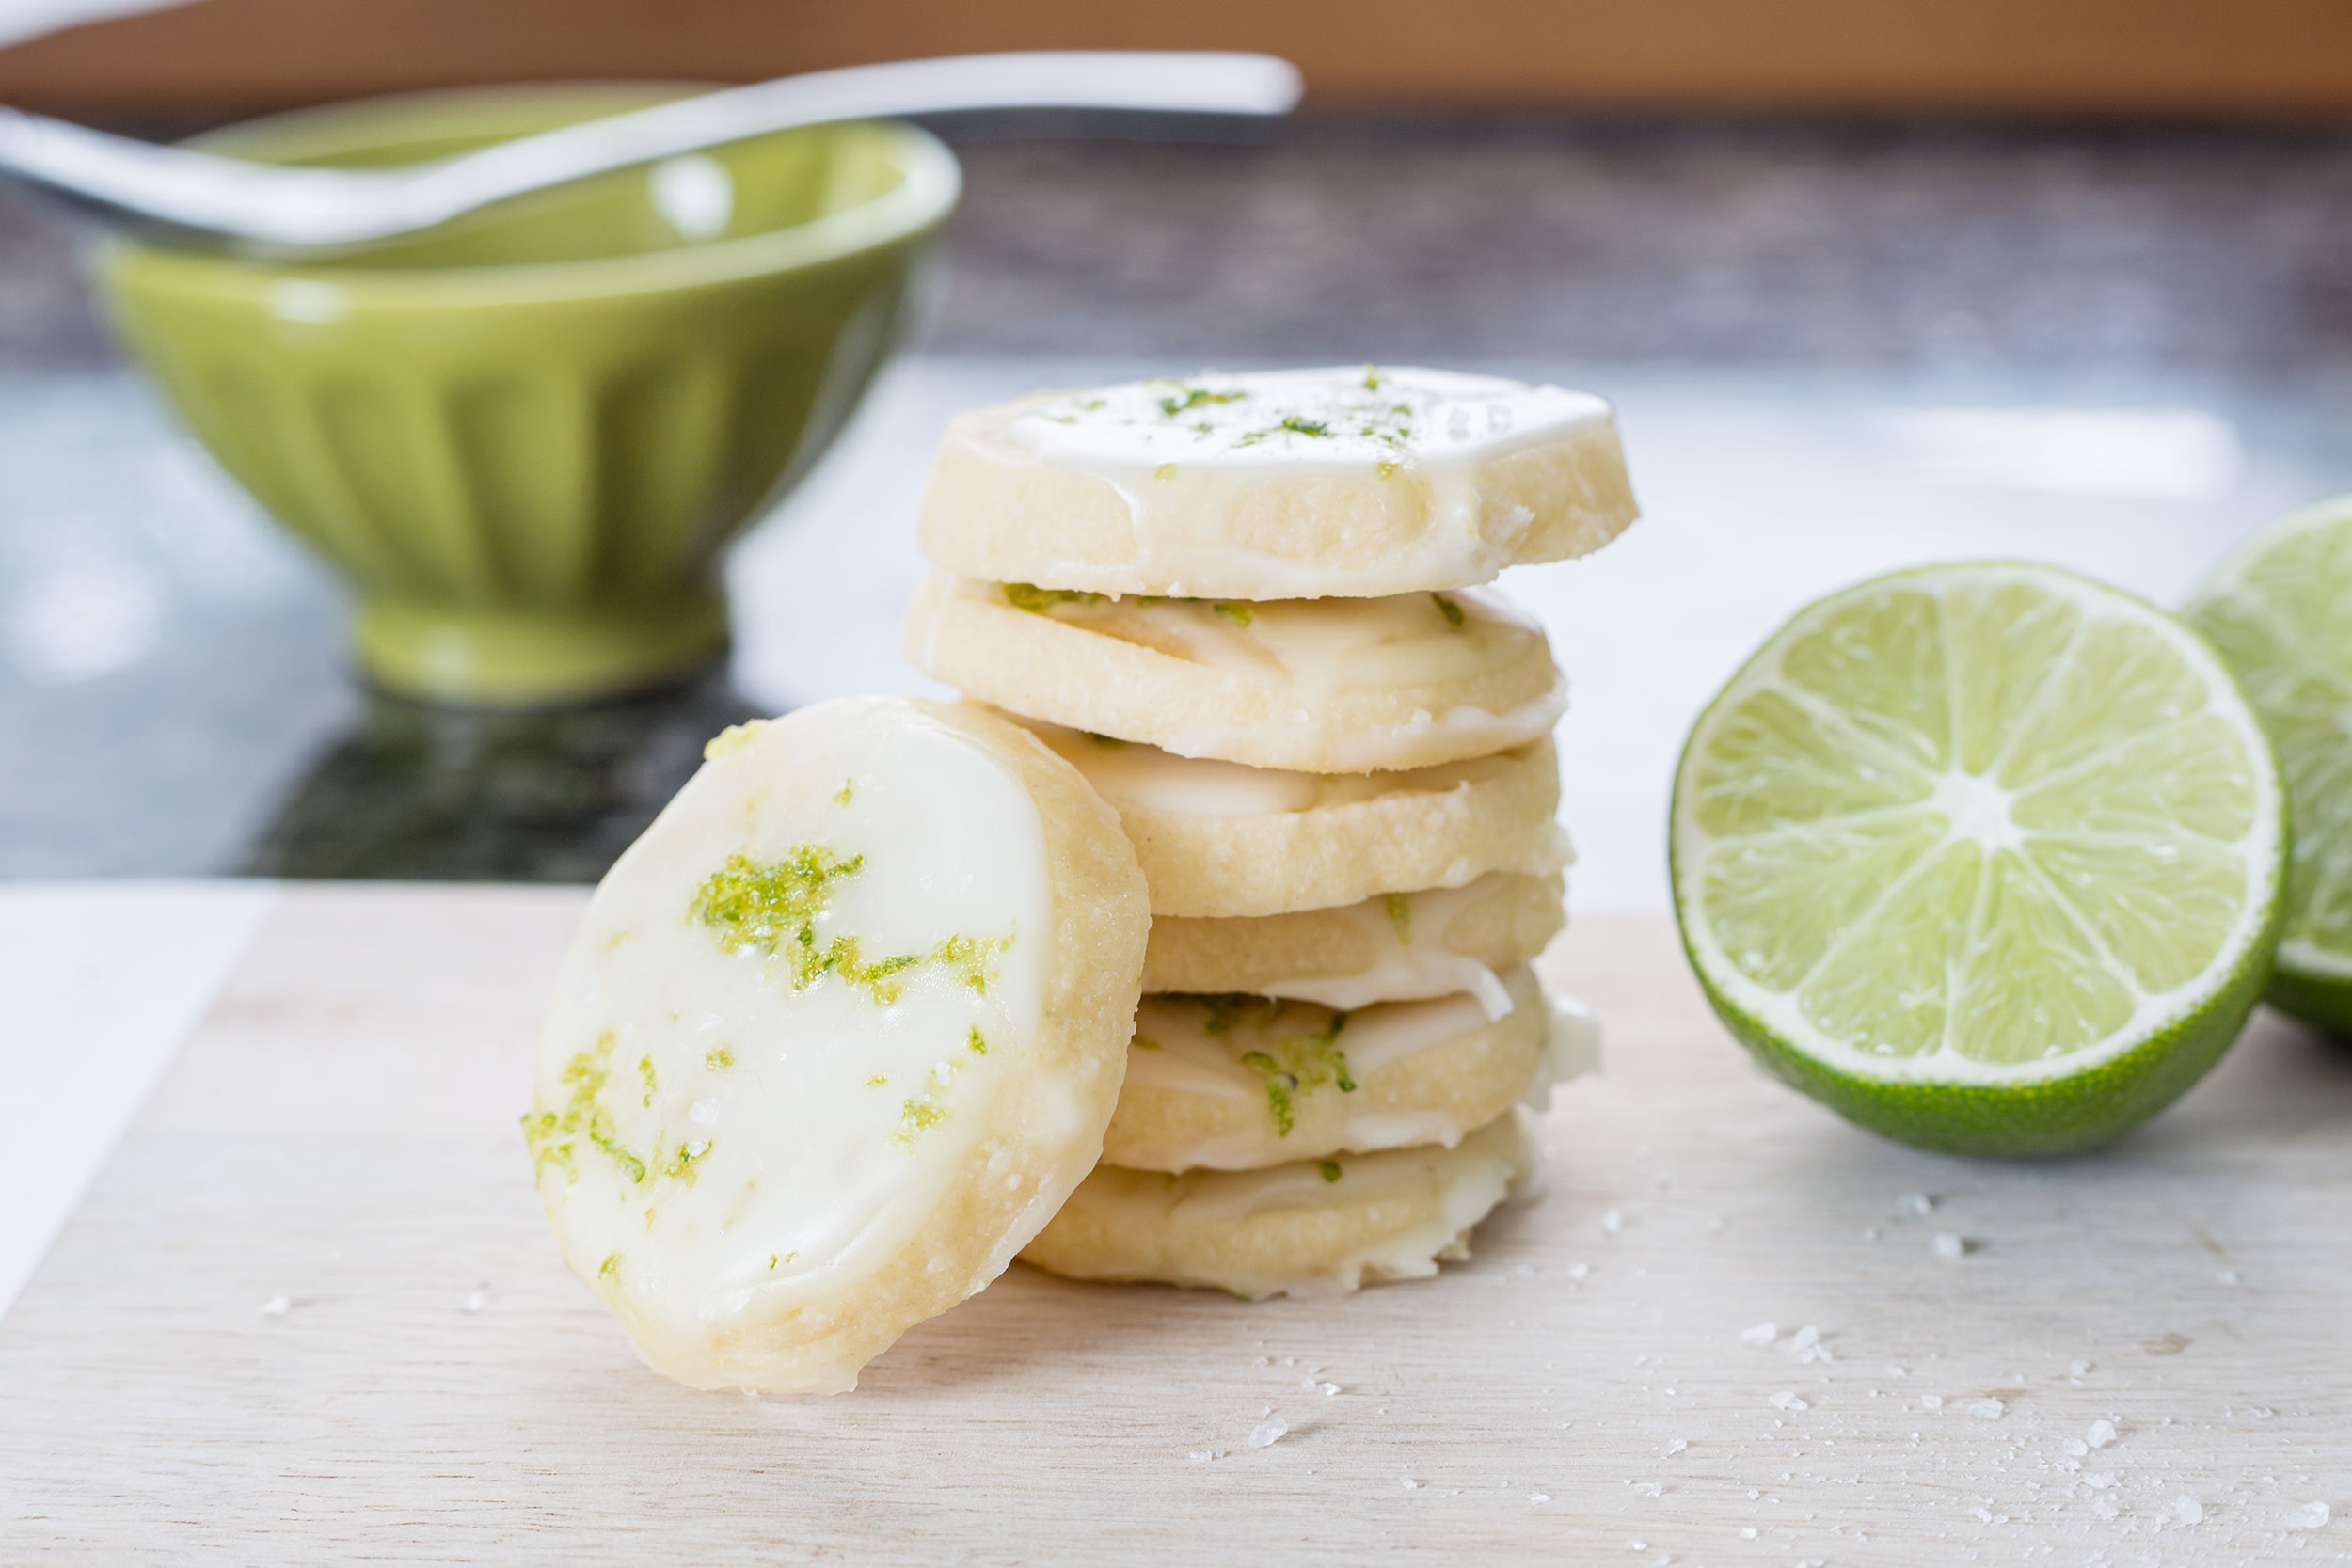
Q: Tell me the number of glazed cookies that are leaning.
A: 1